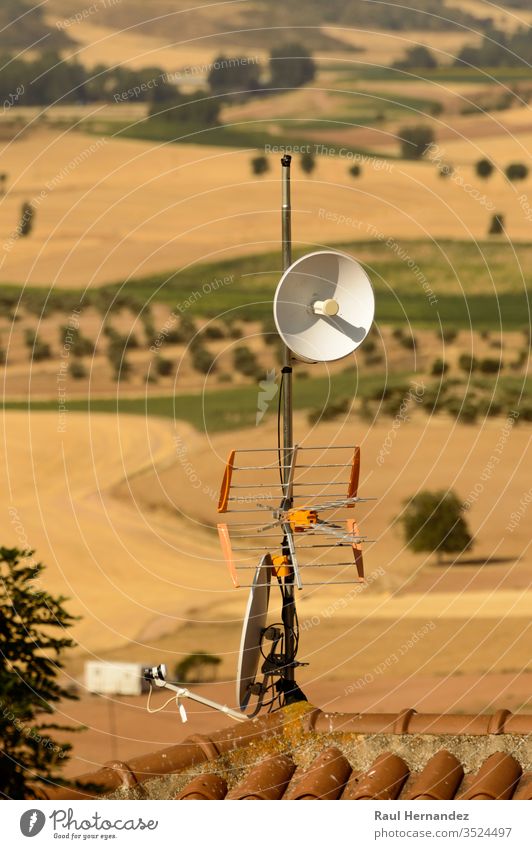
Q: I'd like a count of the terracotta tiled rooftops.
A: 1